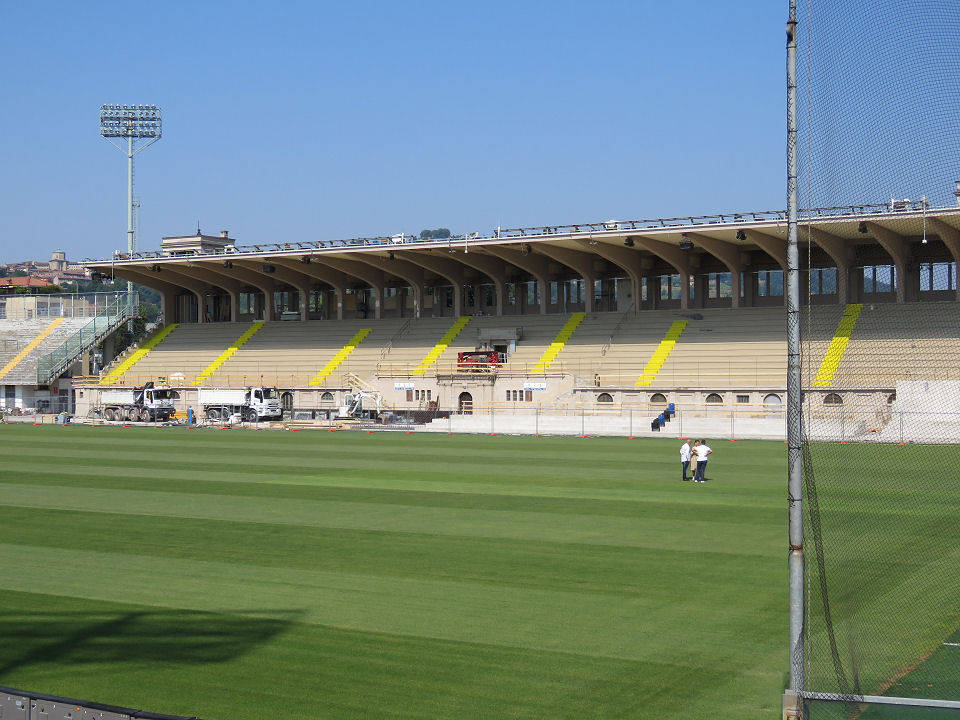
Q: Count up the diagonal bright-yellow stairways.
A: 7